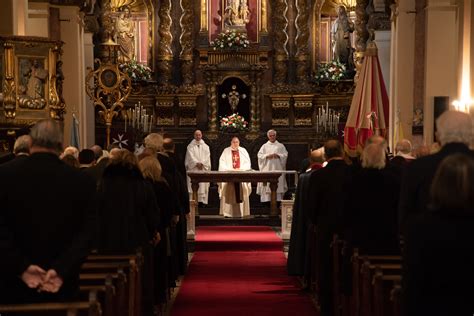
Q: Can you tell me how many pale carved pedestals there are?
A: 2